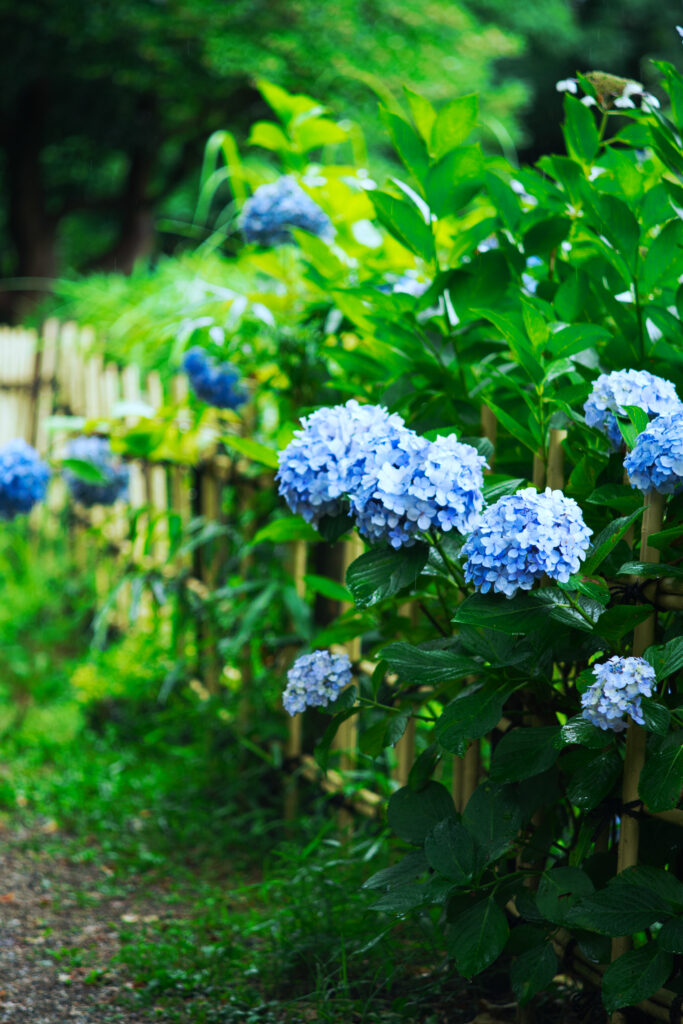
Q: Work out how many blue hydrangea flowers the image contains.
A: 11